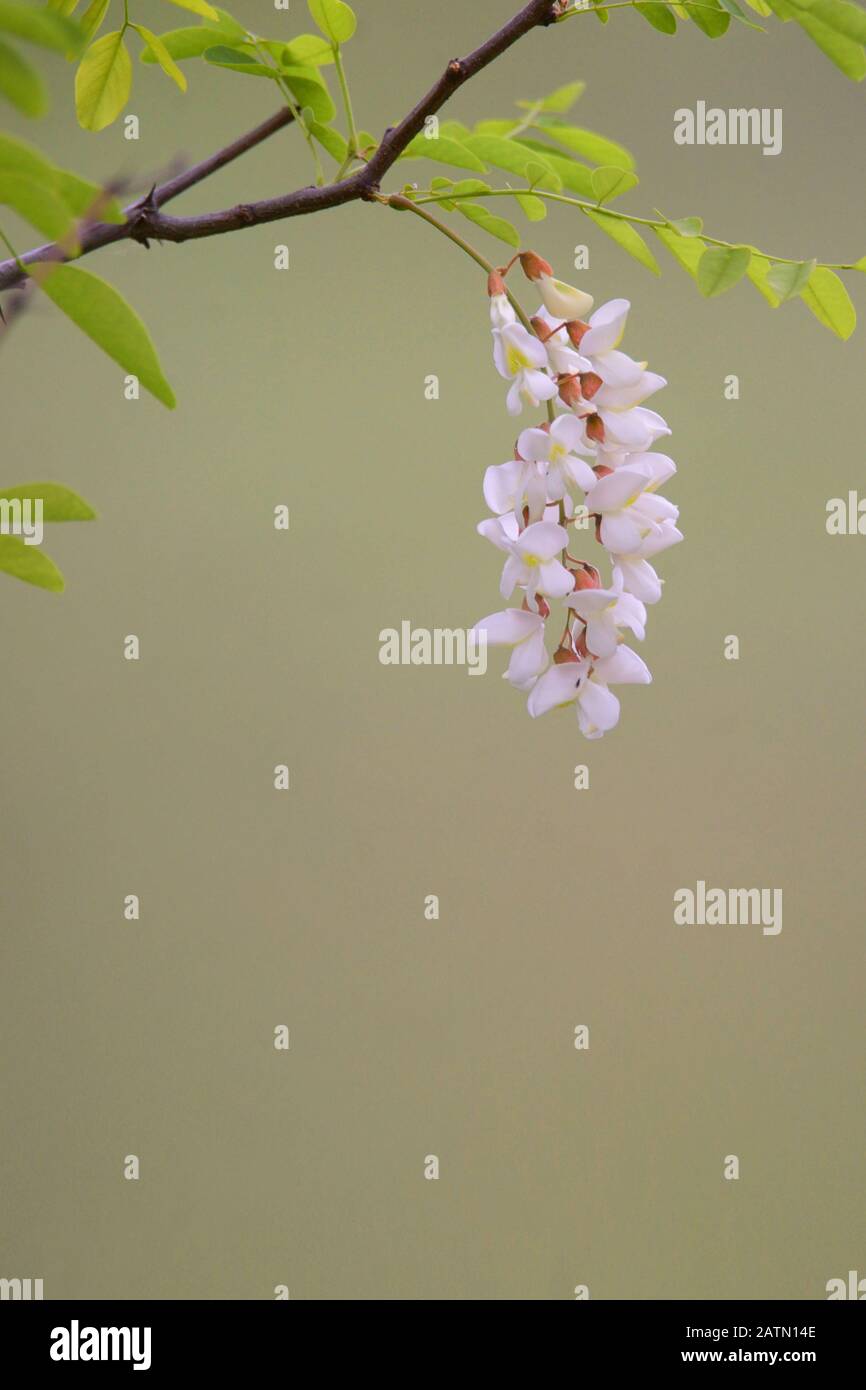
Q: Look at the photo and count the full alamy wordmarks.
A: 4